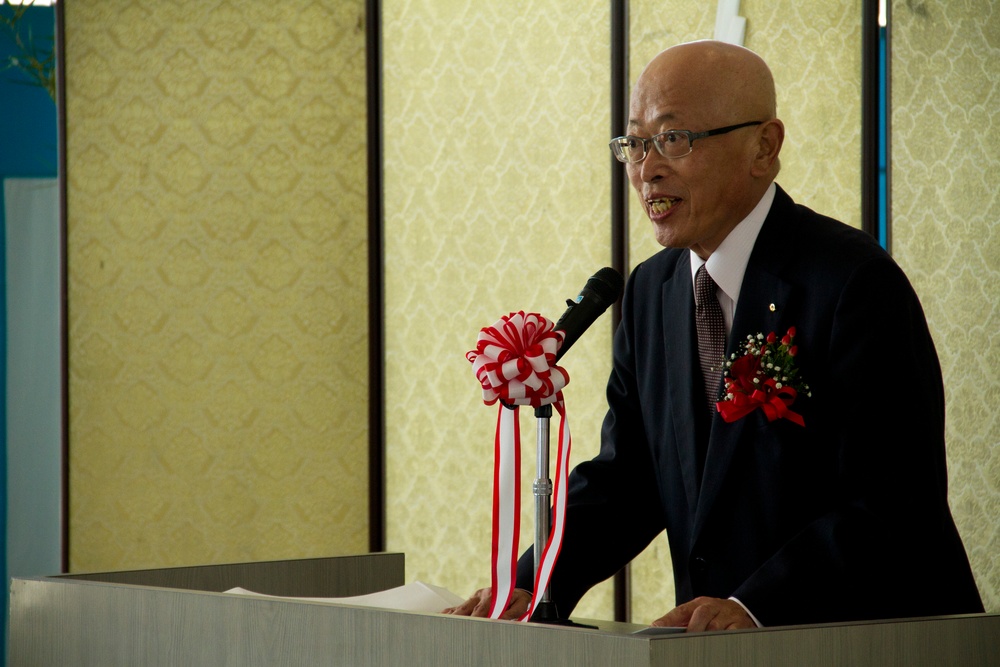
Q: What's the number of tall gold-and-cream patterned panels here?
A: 4